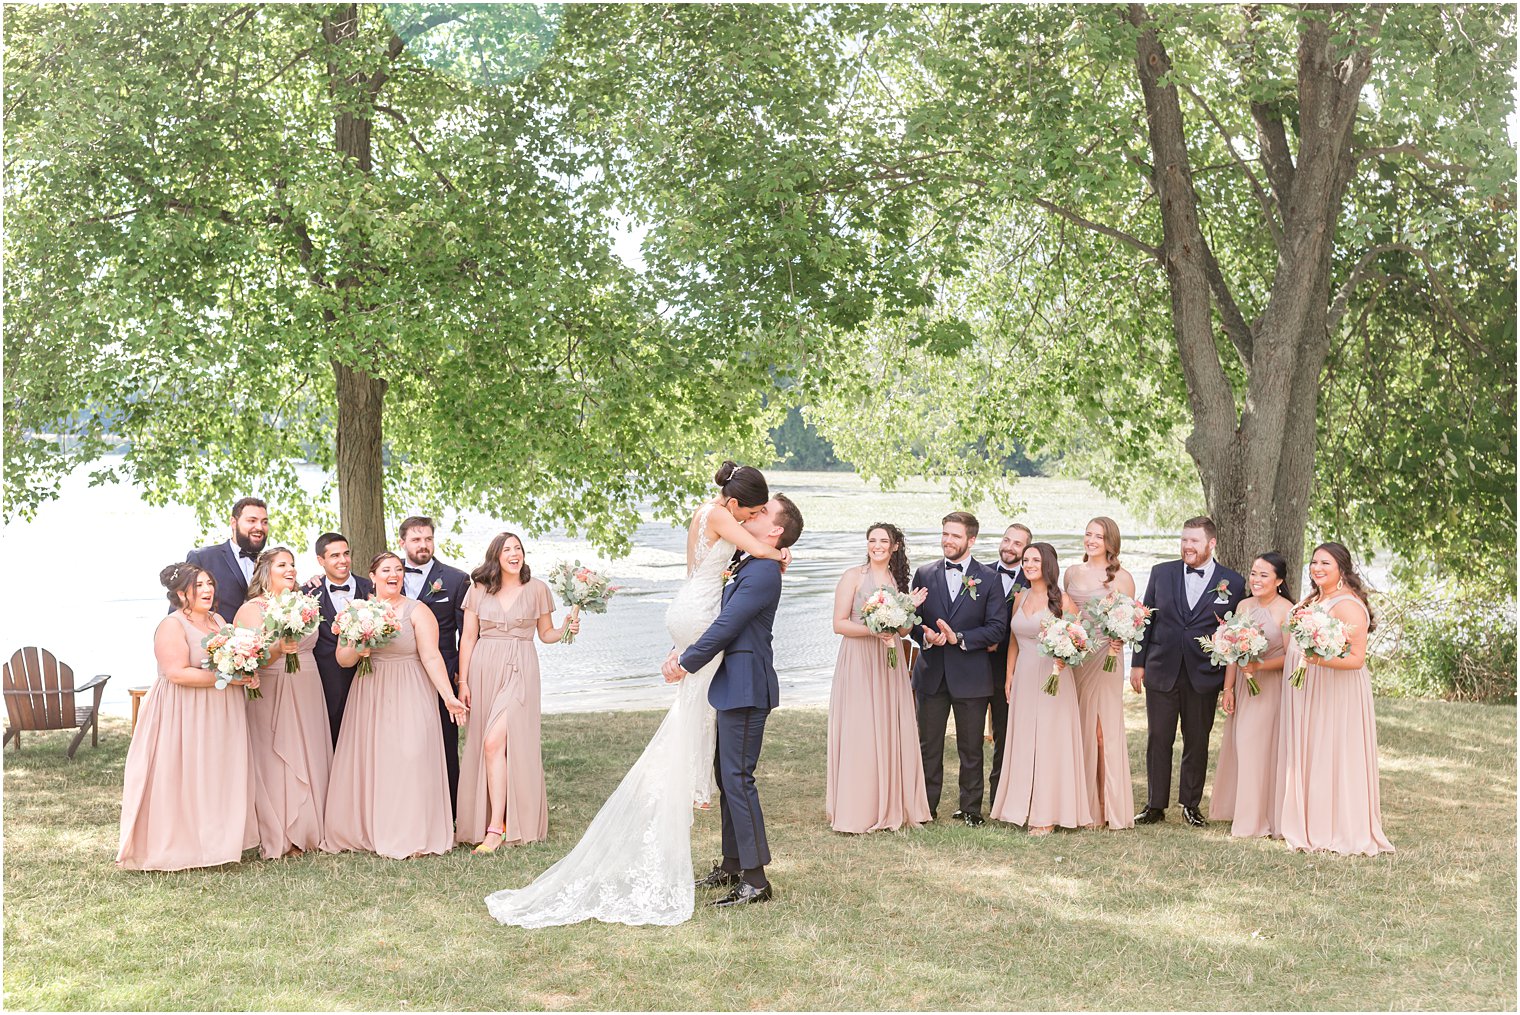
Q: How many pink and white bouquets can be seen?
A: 9